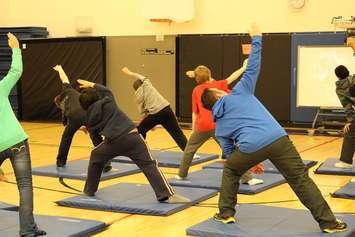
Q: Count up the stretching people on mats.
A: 7